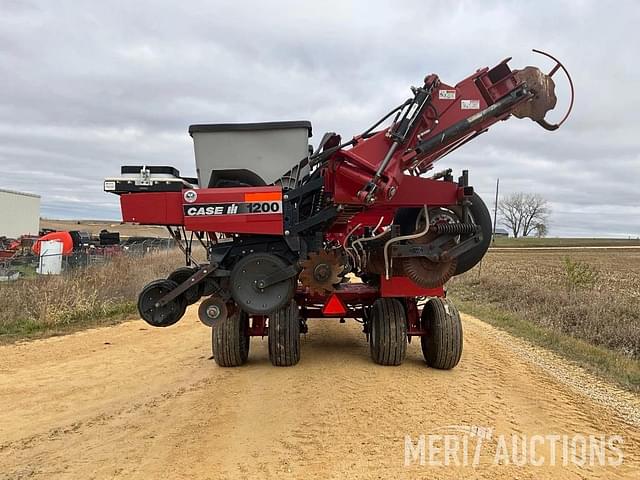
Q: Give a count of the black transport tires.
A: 4